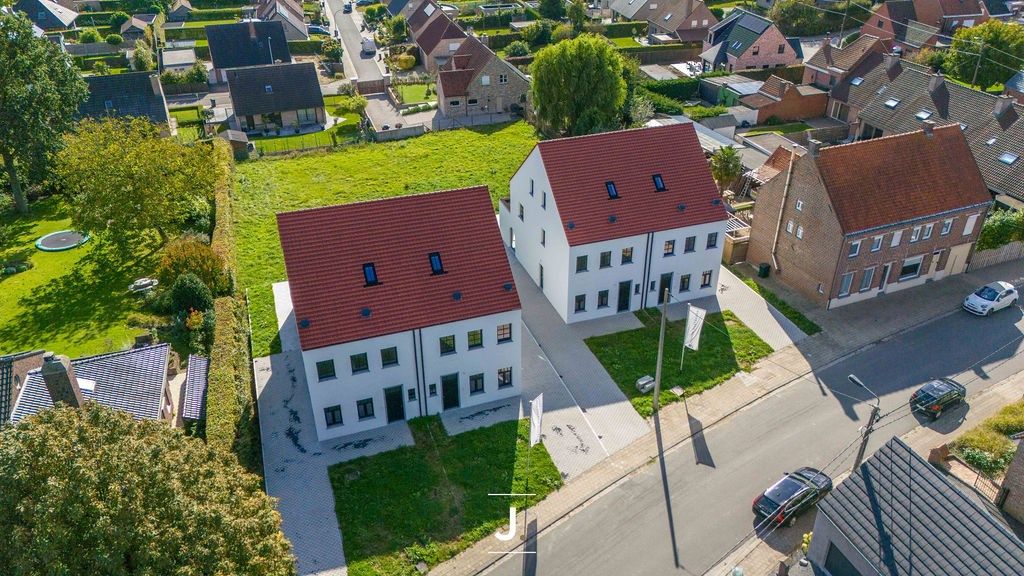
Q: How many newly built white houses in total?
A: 2